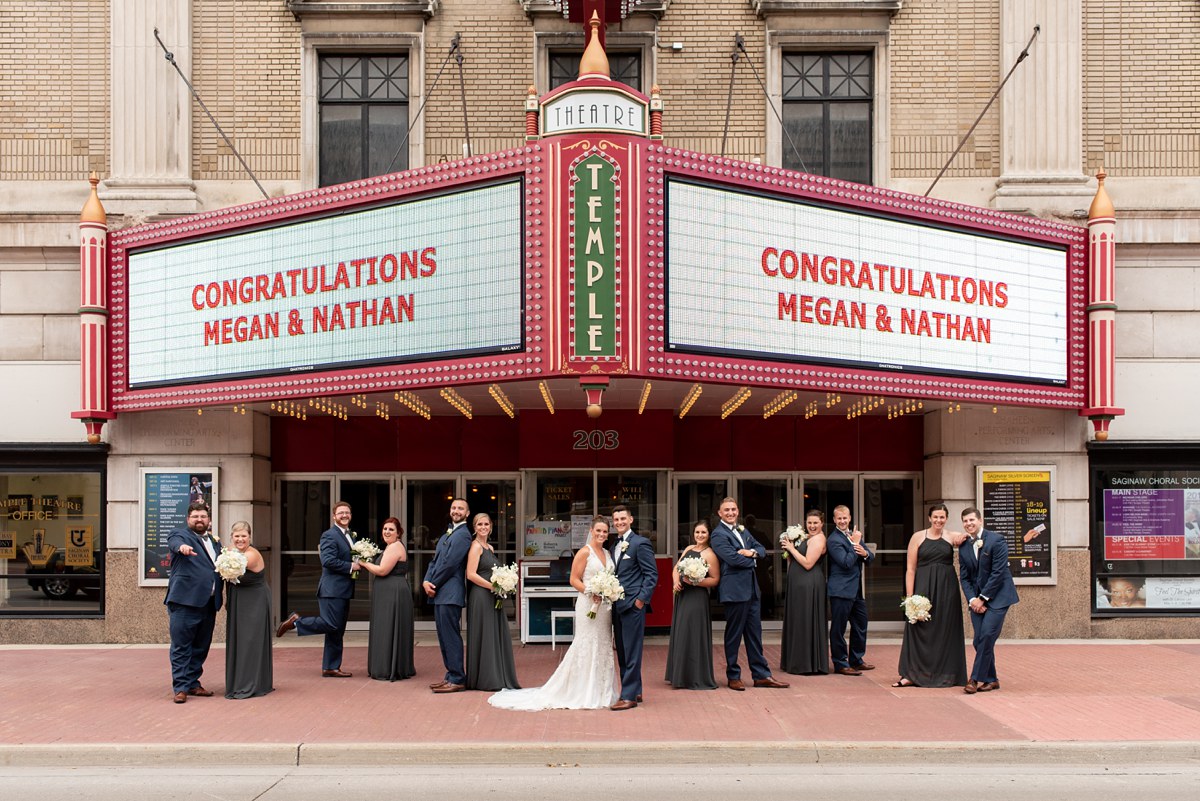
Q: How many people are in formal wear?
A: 14